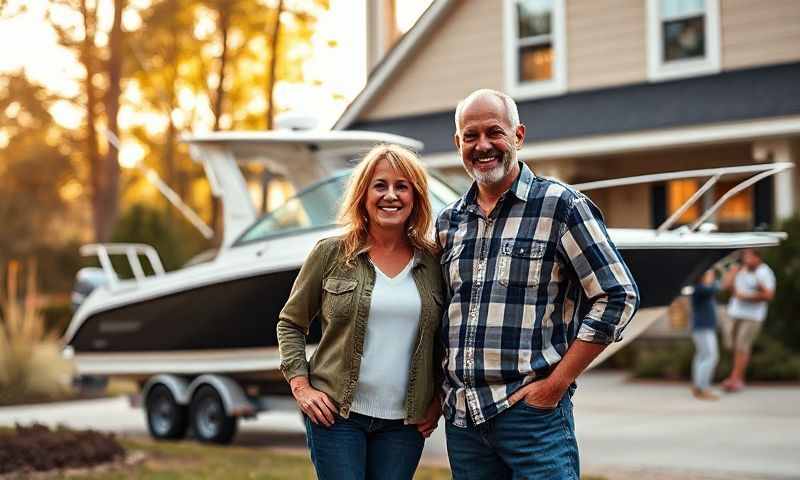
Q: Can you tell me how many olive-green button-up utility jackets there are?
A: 1